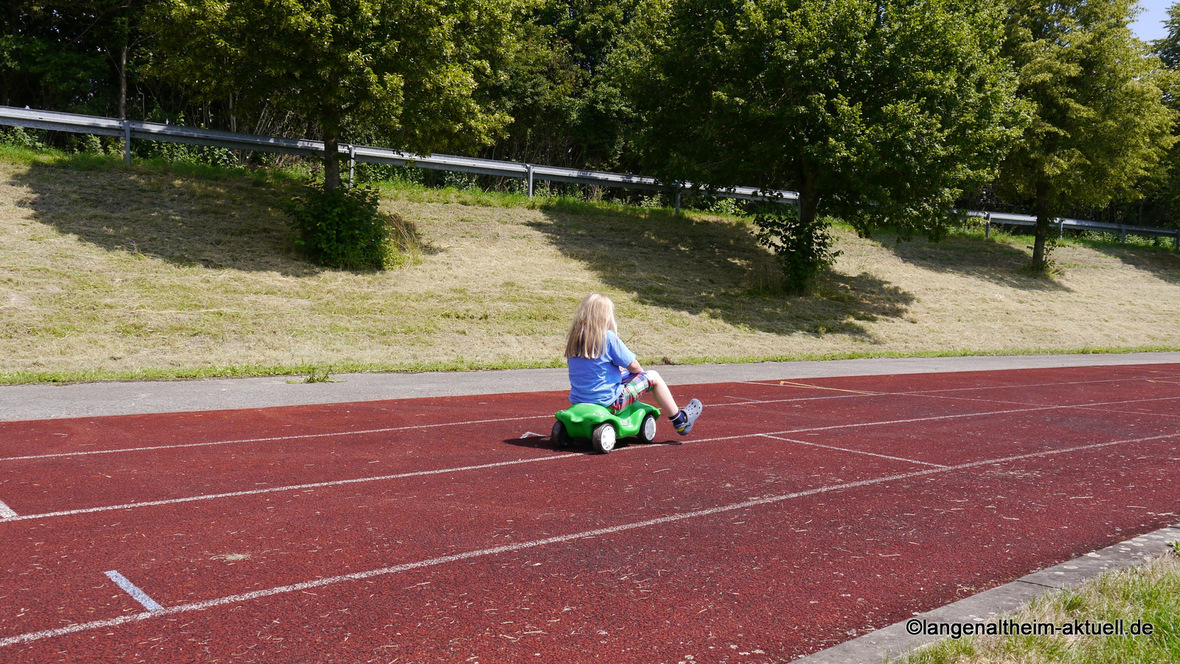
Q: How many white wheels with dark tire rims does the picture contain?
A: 2